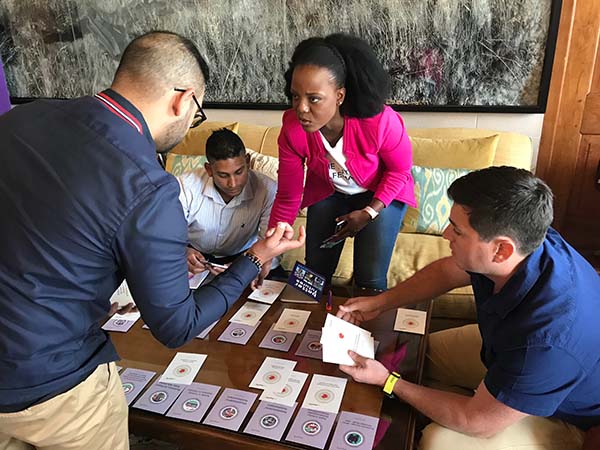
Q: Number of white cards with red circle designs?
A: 9